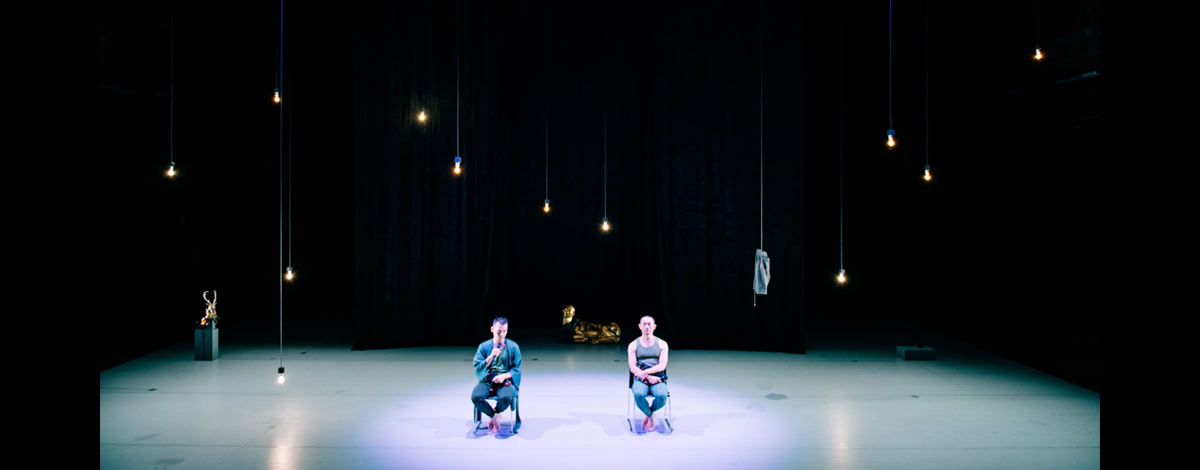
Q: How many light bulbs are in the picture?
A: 12